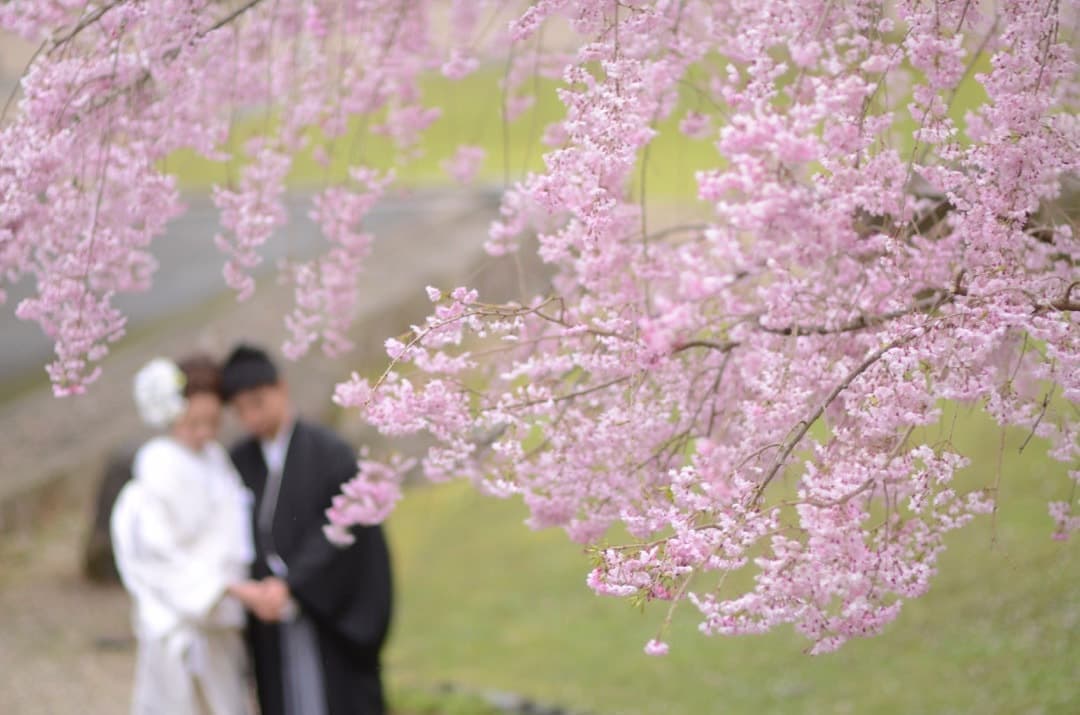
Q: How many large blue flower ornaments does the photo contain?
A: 0